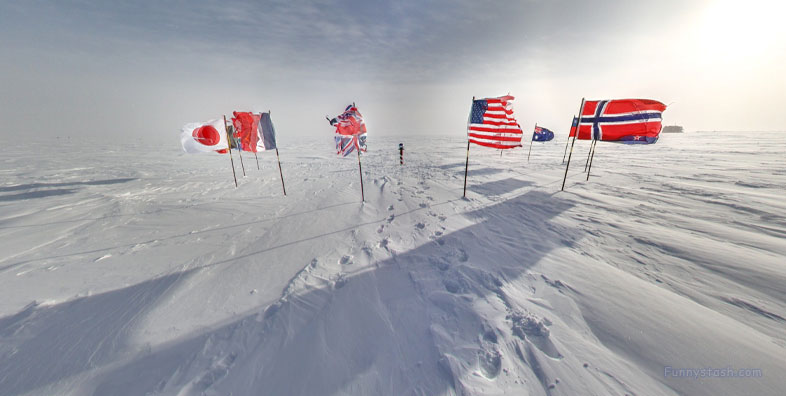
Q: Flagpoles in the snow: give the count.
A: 12